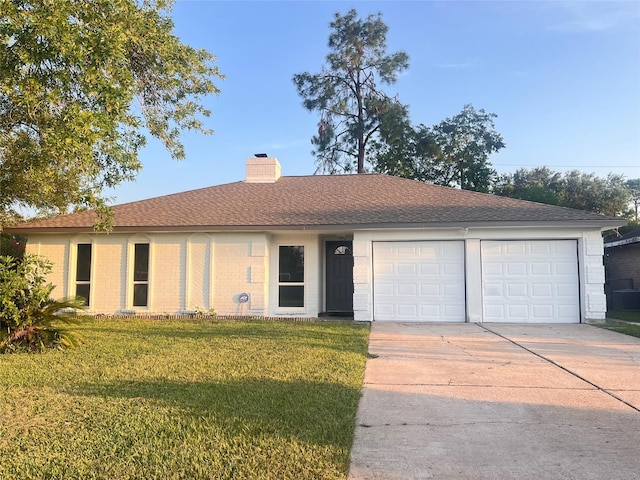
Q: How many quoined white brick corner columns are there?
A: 3